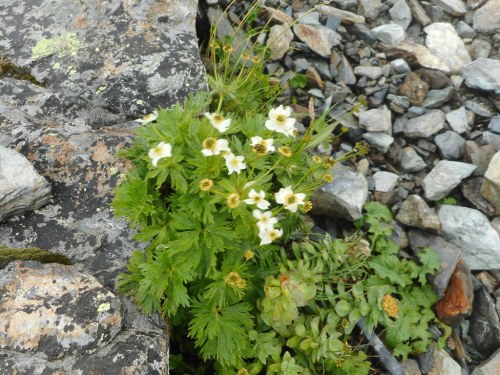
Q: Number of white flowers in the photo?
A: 11